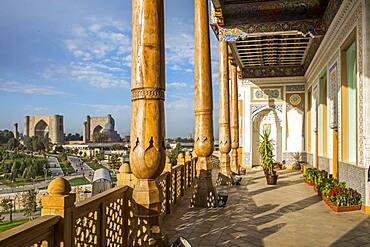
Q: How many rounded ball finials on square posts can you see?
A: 5